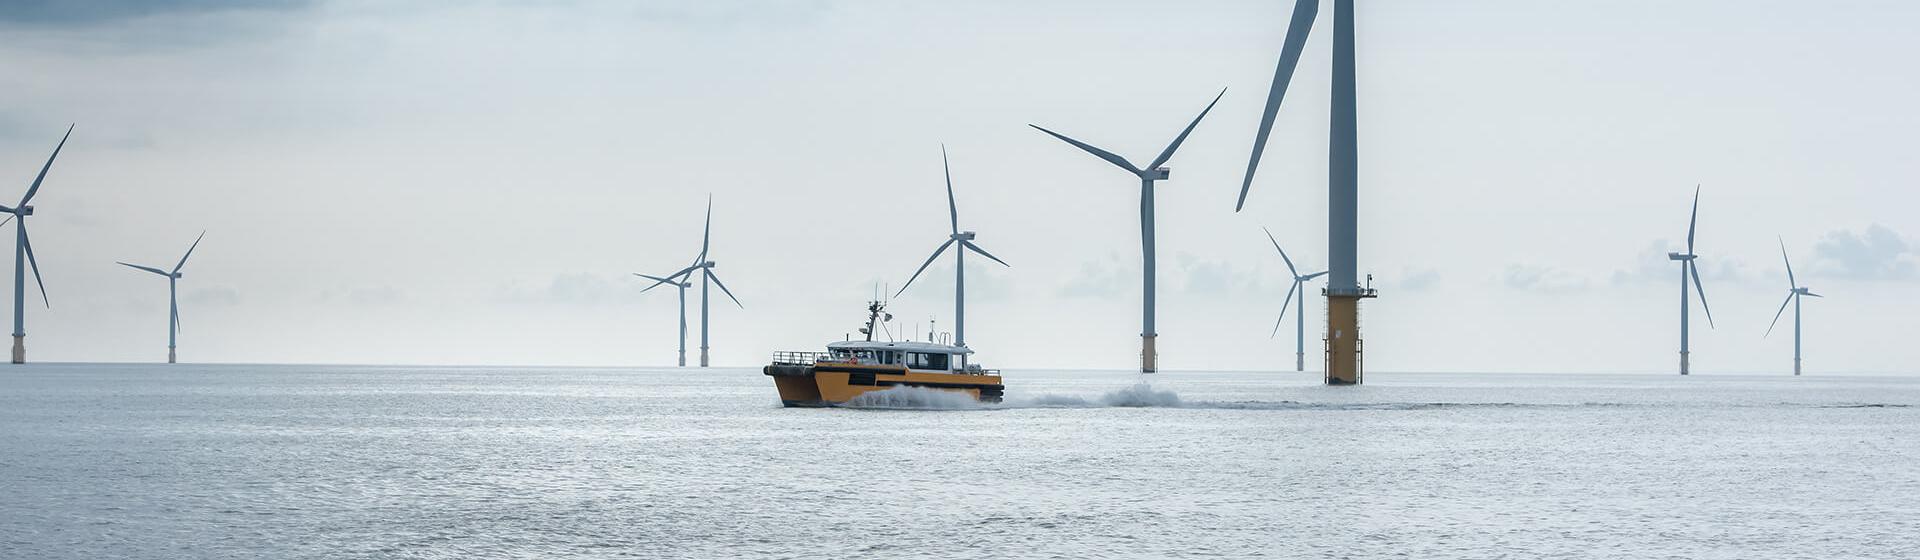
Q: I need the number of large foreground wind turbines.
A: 1